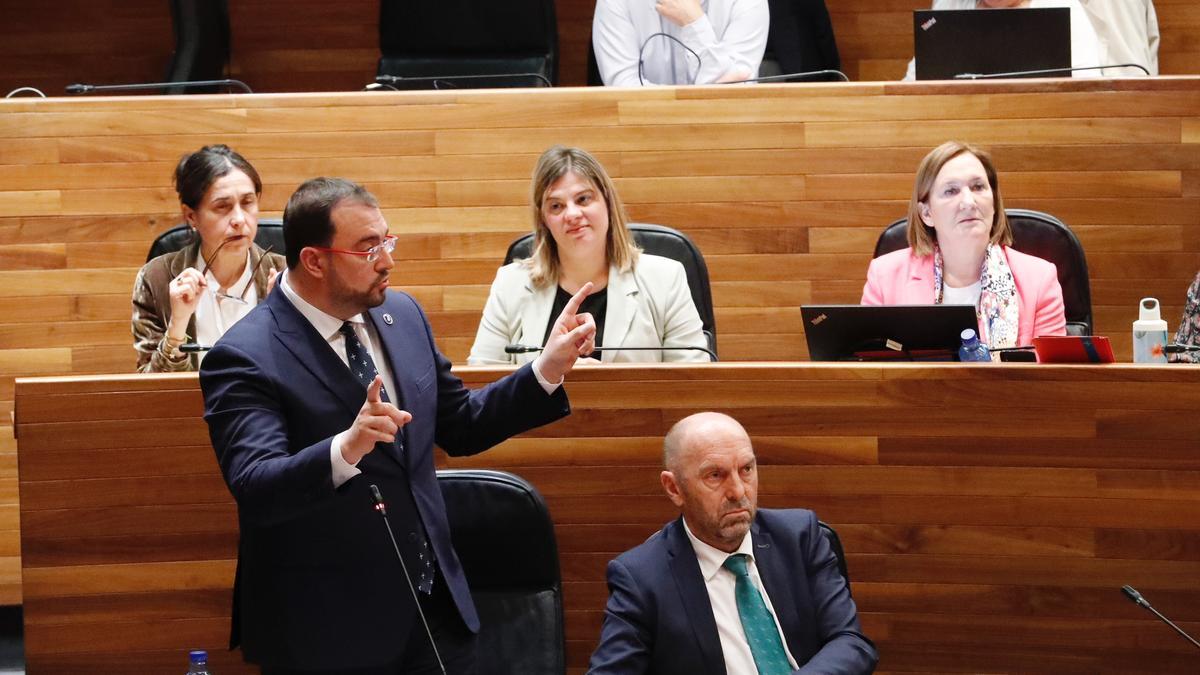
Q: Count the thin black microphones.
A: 10